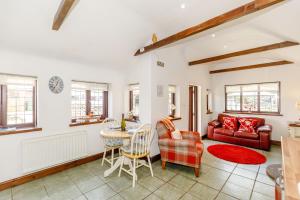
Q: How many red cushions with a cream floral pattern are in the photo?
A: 2